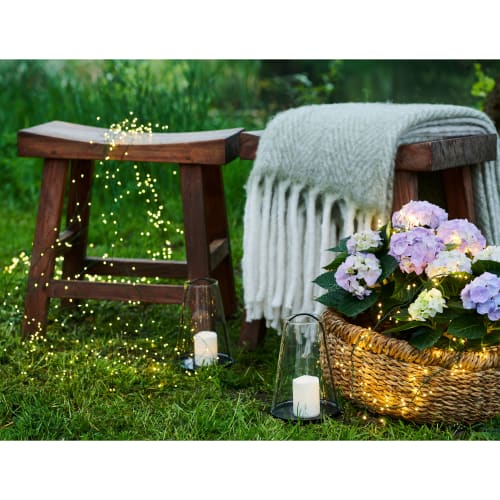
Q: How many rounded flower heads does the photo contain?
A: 9